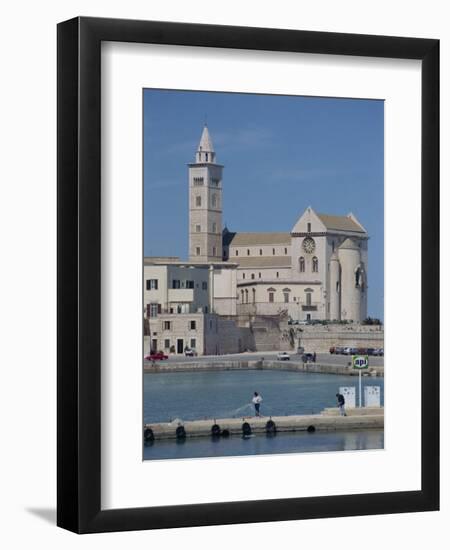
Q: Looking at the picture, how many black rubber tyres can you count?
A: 7